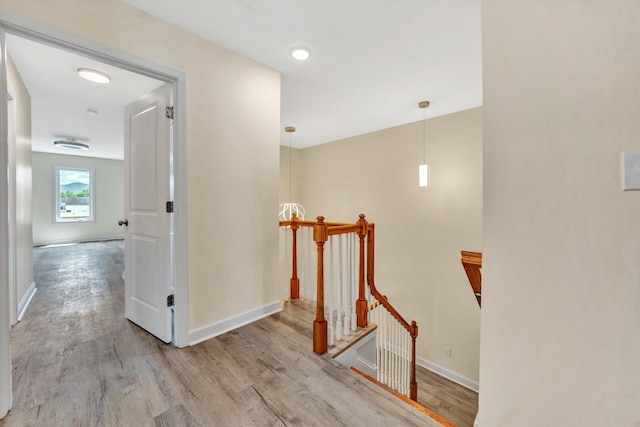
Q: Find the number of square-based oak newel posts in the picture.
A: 4